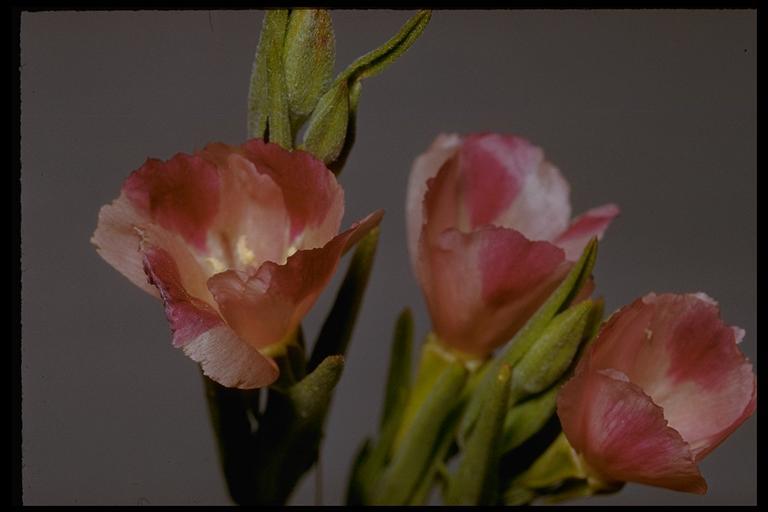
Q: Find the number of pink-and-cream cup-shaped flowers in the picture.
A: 3